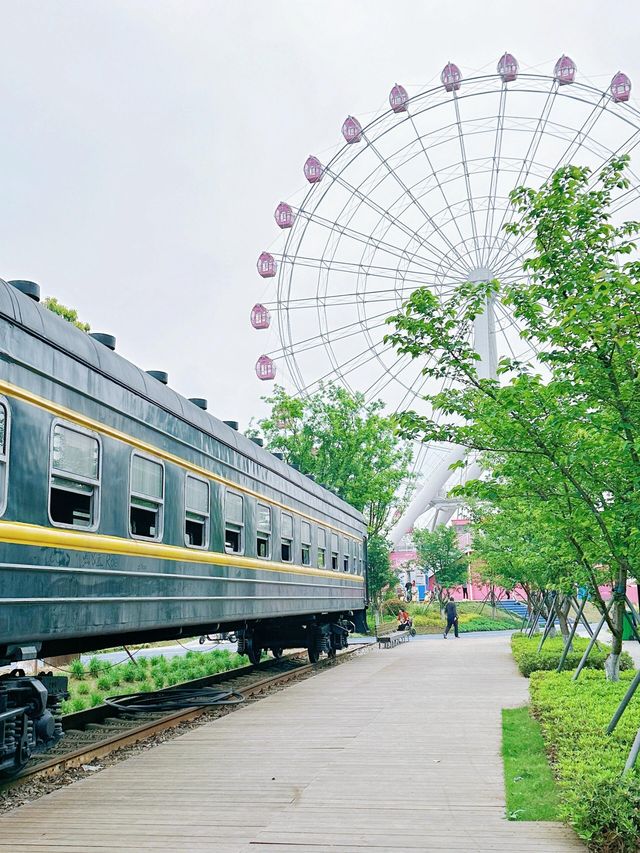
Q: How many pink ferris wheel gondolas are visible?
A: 11